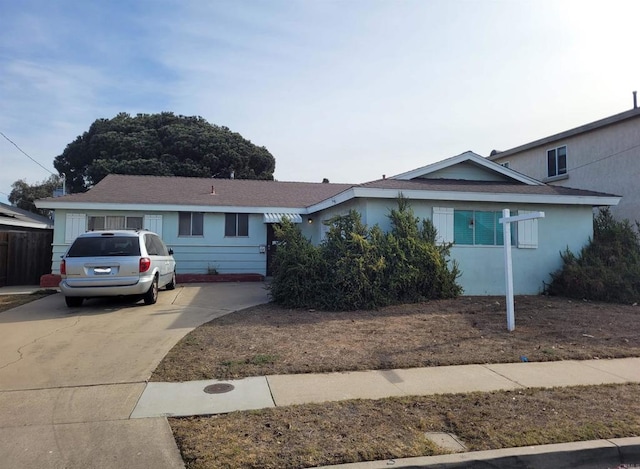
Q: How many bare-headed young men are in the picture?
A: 0